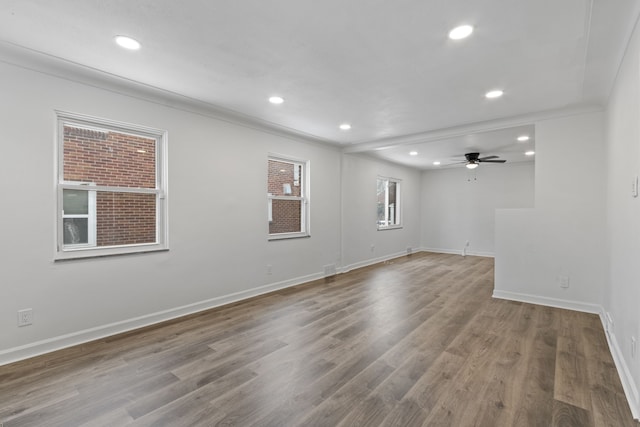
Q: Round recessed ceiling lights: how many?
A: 9